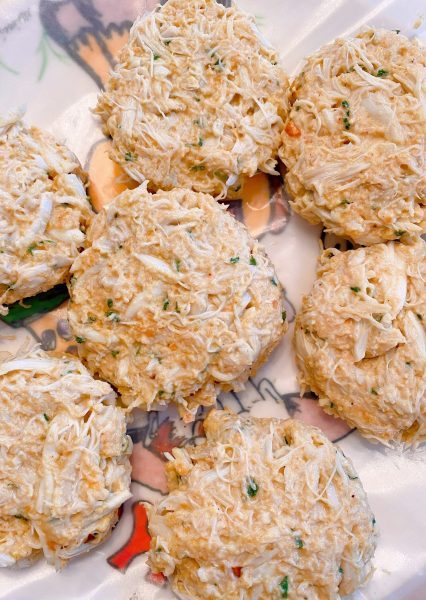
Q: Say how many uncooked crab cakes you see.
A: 7